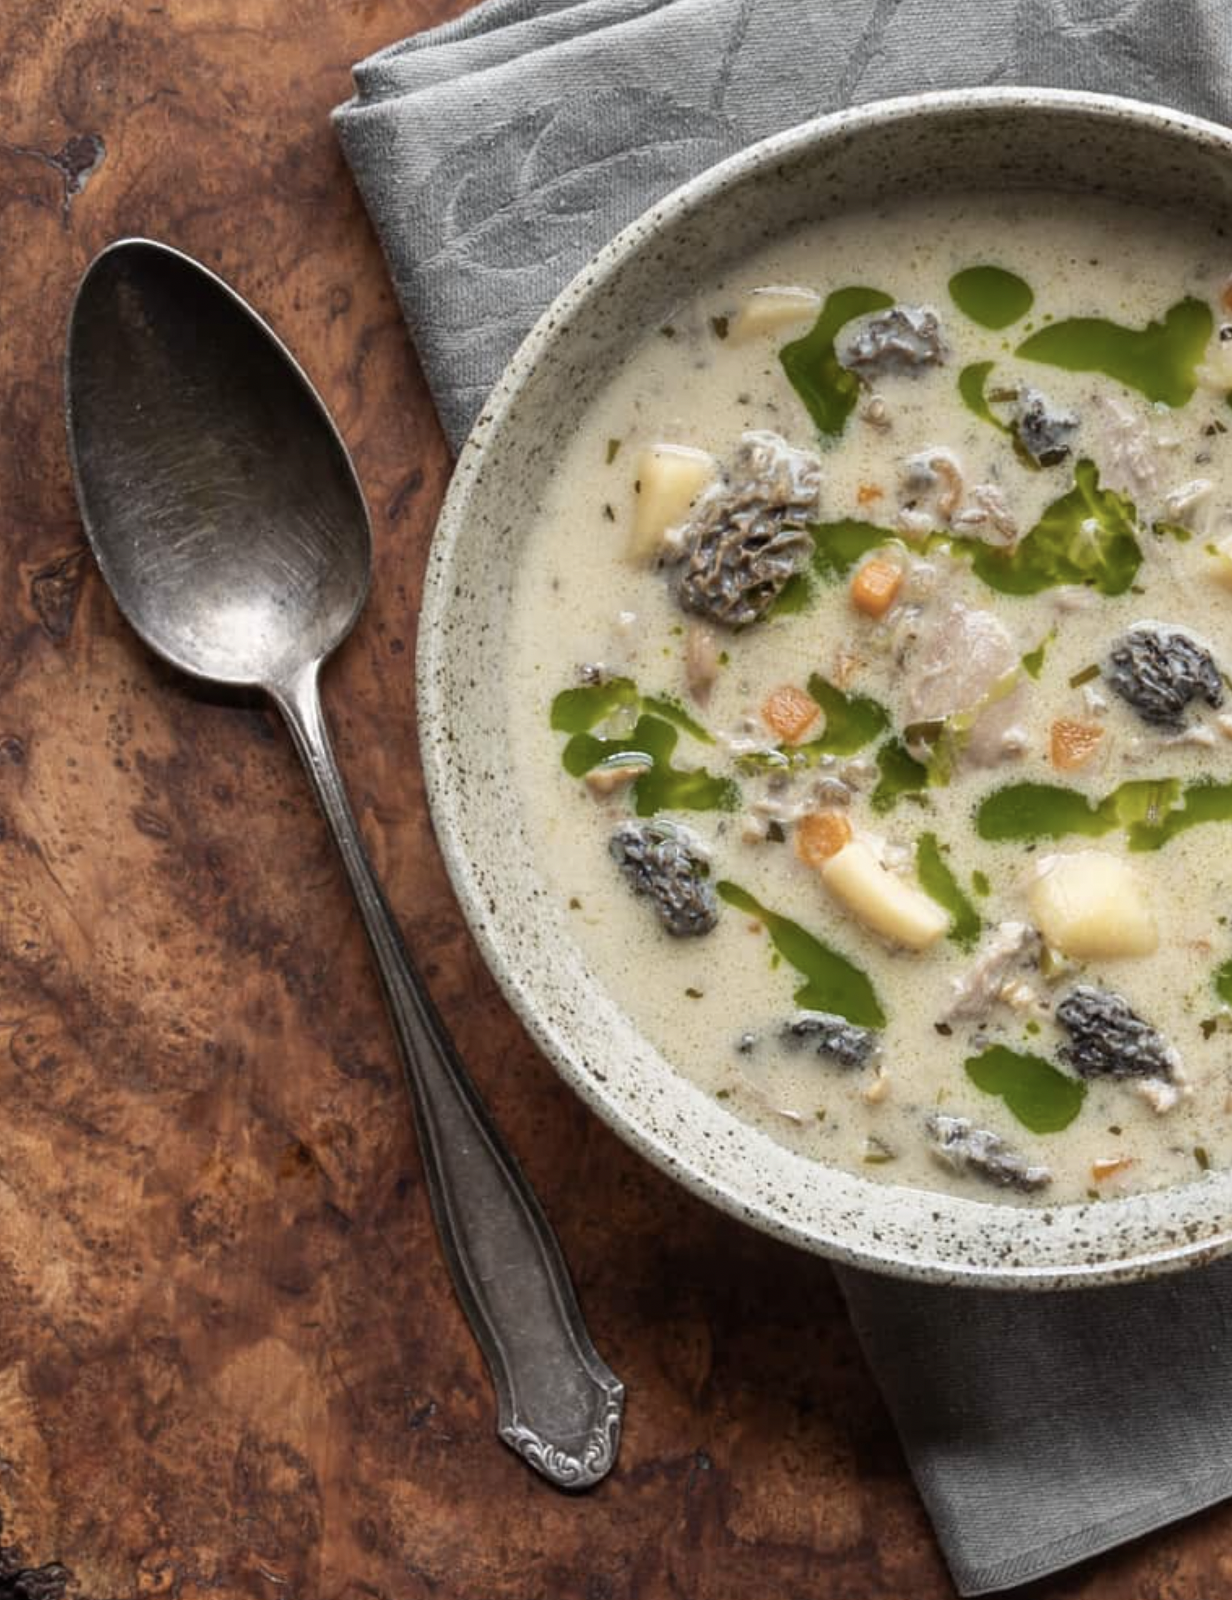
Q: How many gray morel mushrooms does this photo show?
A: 8